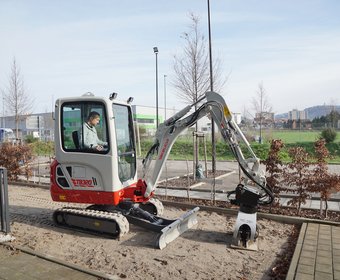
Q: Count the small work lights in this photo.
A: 2